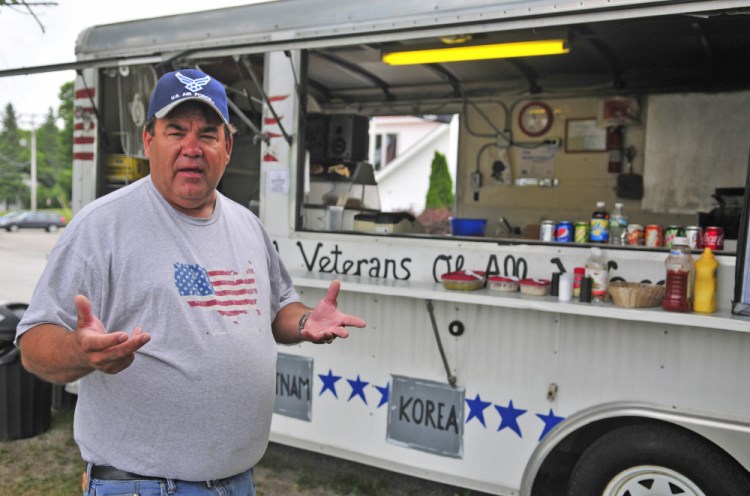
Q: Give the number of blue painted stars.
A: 6